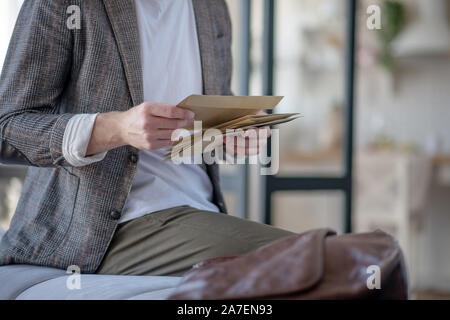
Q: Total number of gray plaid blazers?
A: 1